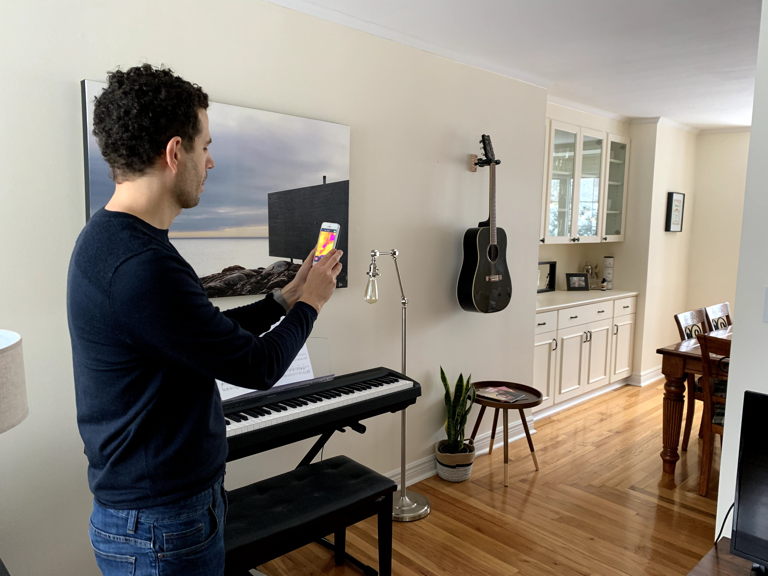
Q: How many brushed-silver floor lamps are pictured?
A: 1